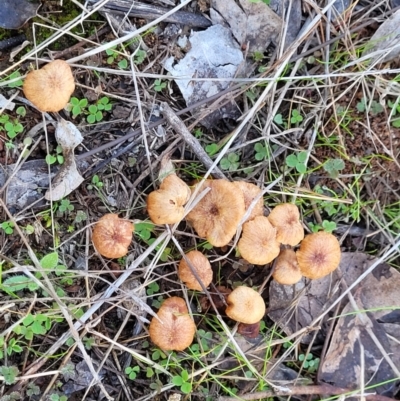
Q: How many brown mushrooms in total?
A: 12